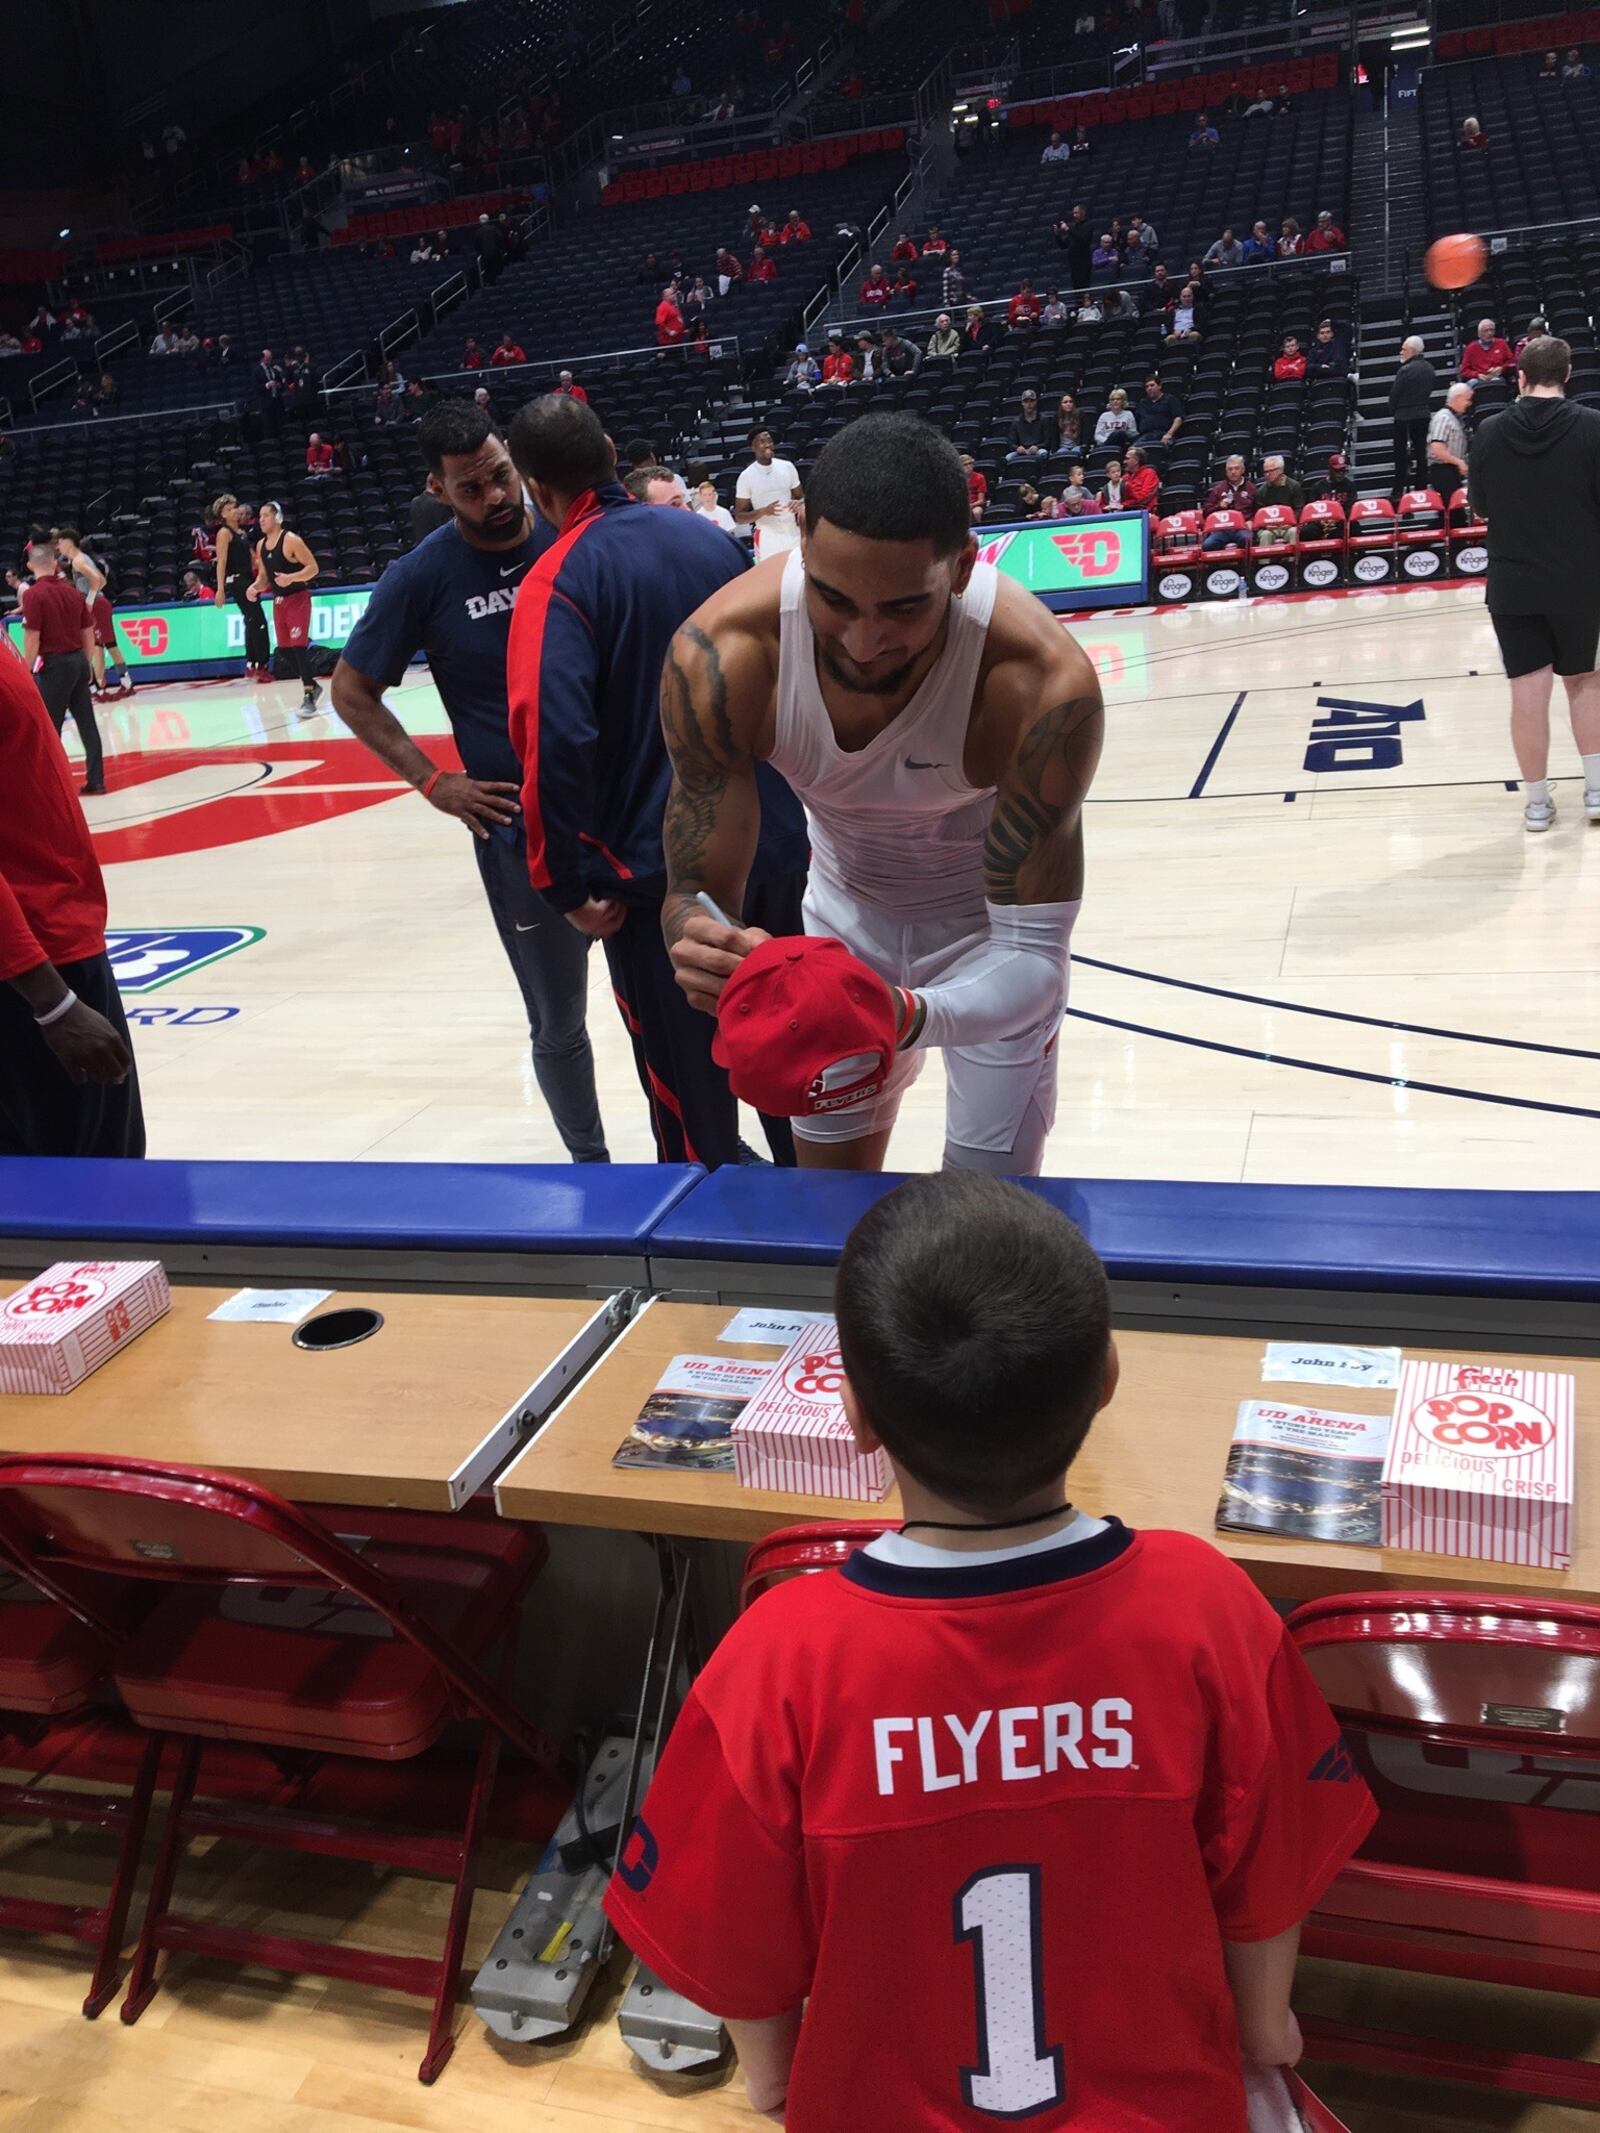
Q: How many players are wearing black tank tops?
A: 2